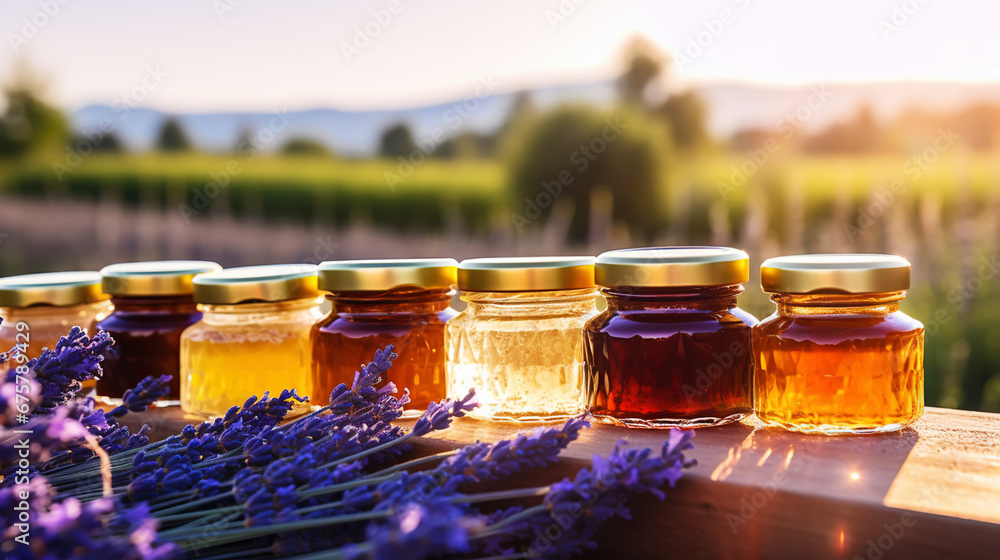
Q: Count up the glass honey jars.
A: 7